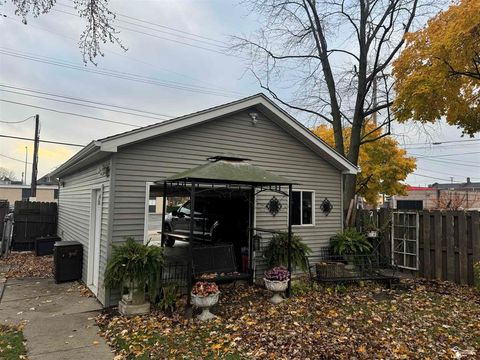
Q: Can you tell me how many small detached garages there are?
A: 1